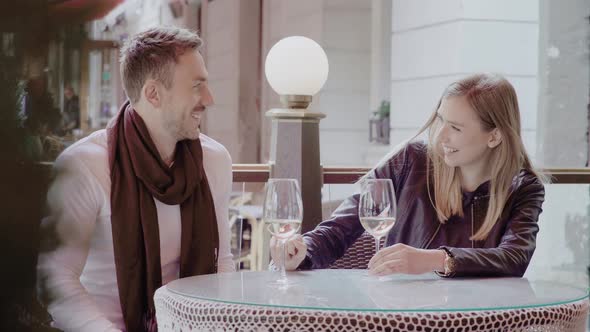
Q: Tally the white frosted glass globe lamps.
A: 1